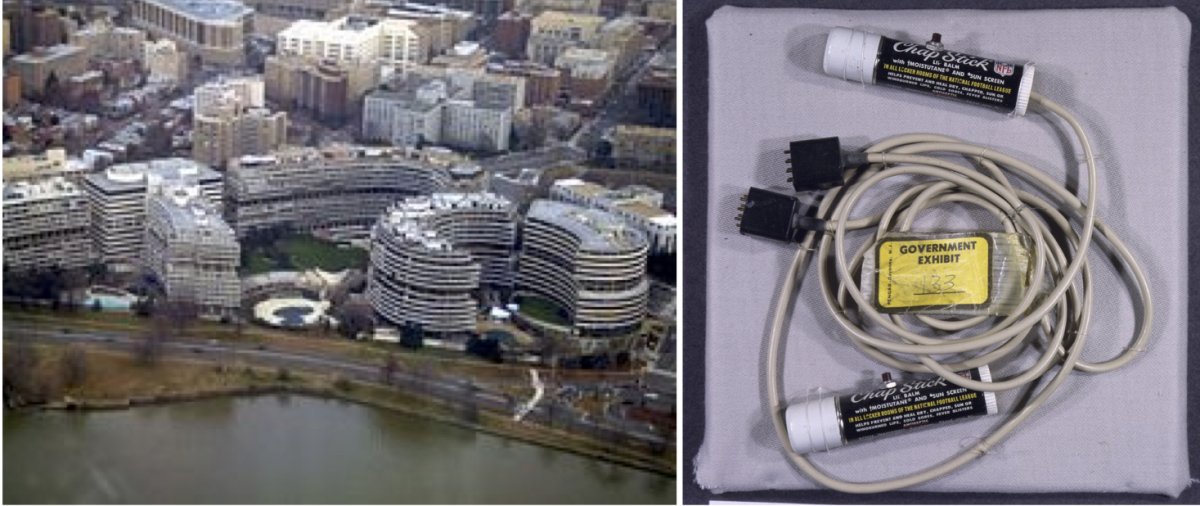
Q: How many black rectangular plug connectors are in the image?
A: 2